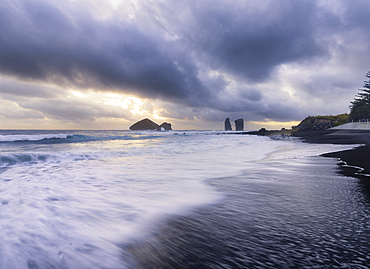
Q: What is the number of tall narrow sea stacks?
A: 2